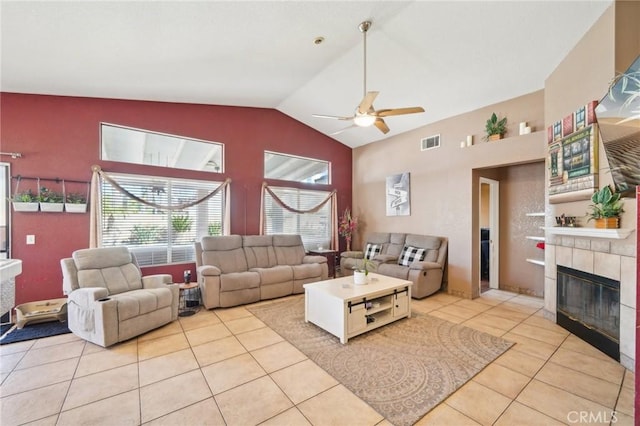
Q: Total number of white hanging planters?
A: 3